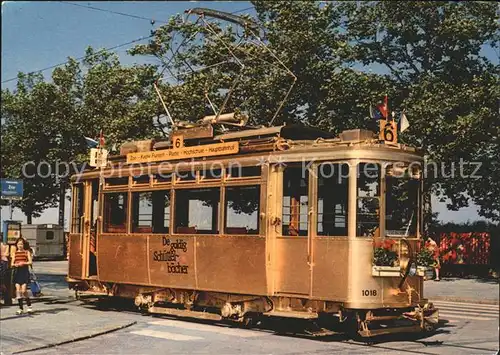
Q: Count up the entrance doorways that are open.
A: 1